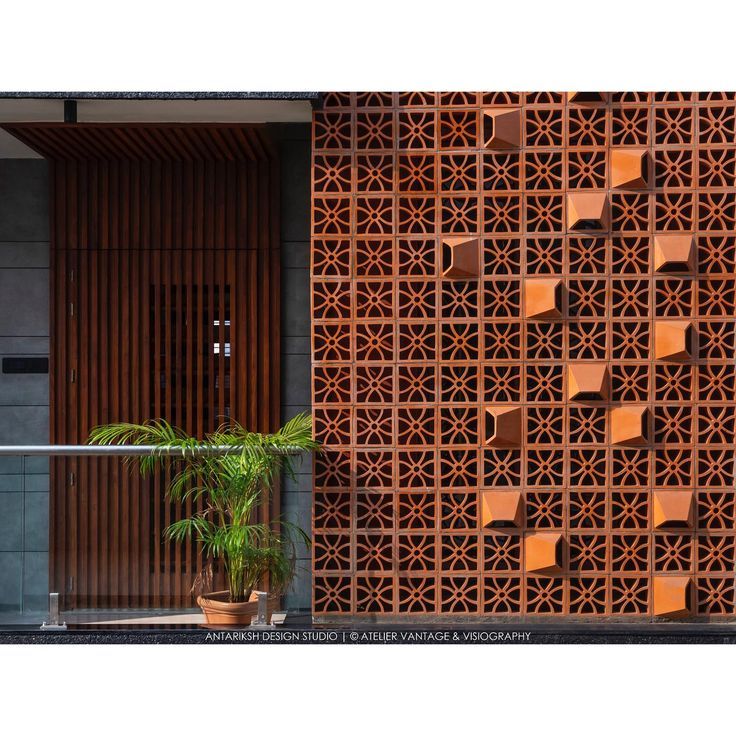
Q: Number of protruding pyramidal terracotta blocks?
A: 15